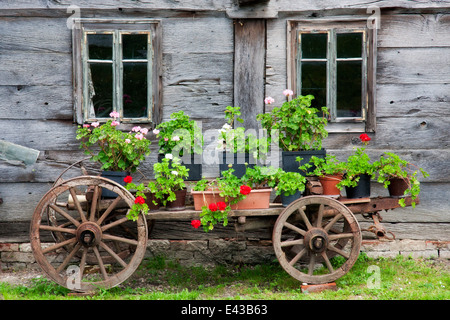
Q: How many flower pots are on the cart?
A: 11